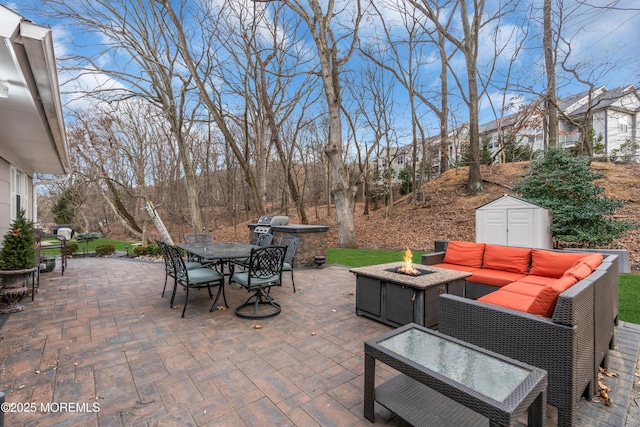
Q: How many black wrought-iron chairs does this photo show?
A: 6